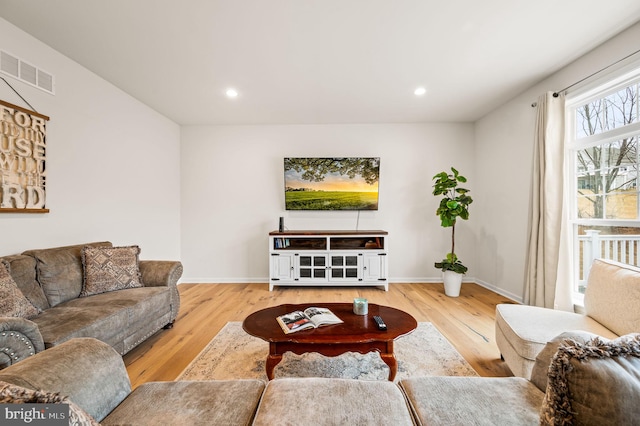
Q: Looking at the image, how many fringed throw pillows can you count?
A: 4